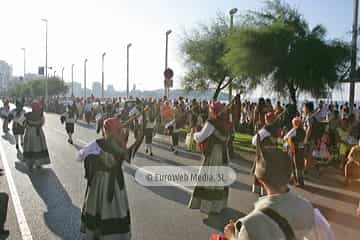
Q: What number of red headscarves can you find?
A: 5